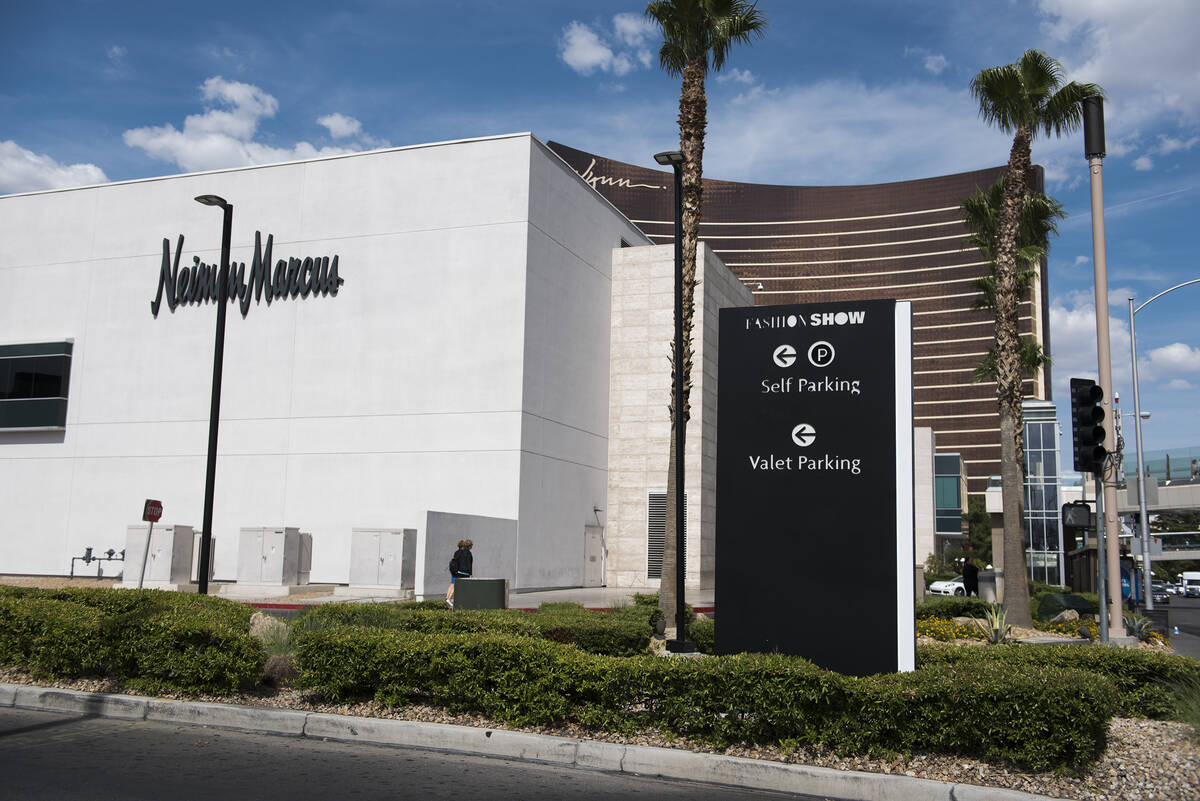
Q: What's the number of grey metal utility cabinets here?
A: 3